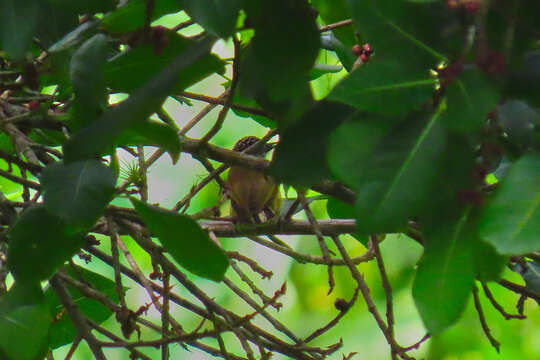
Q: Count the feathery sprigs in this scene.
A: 1